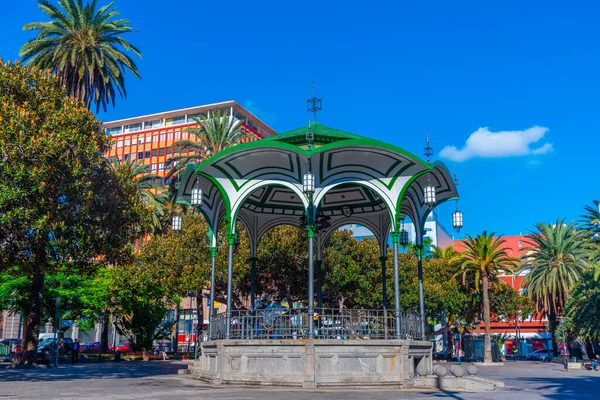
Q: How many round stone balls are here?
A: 6